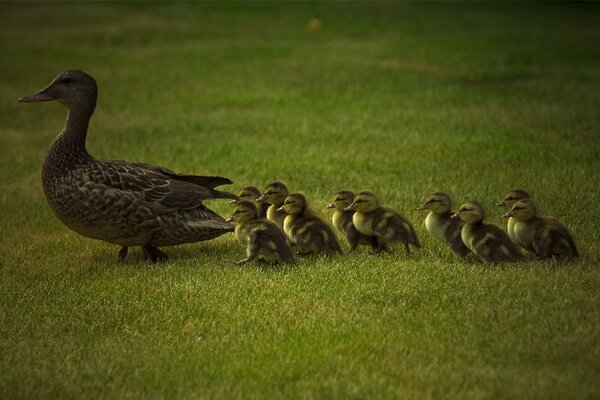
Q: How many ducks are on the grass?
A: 11